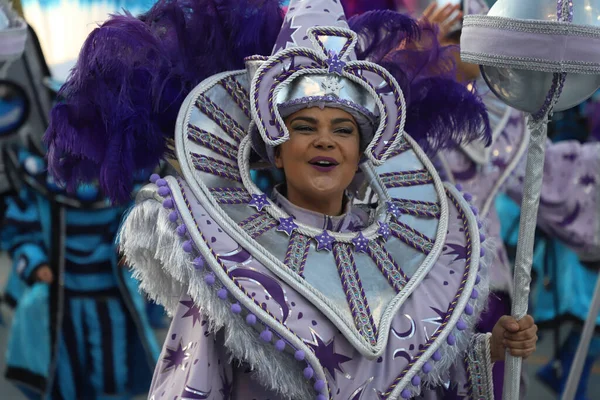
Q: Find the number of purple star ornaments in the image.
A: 7